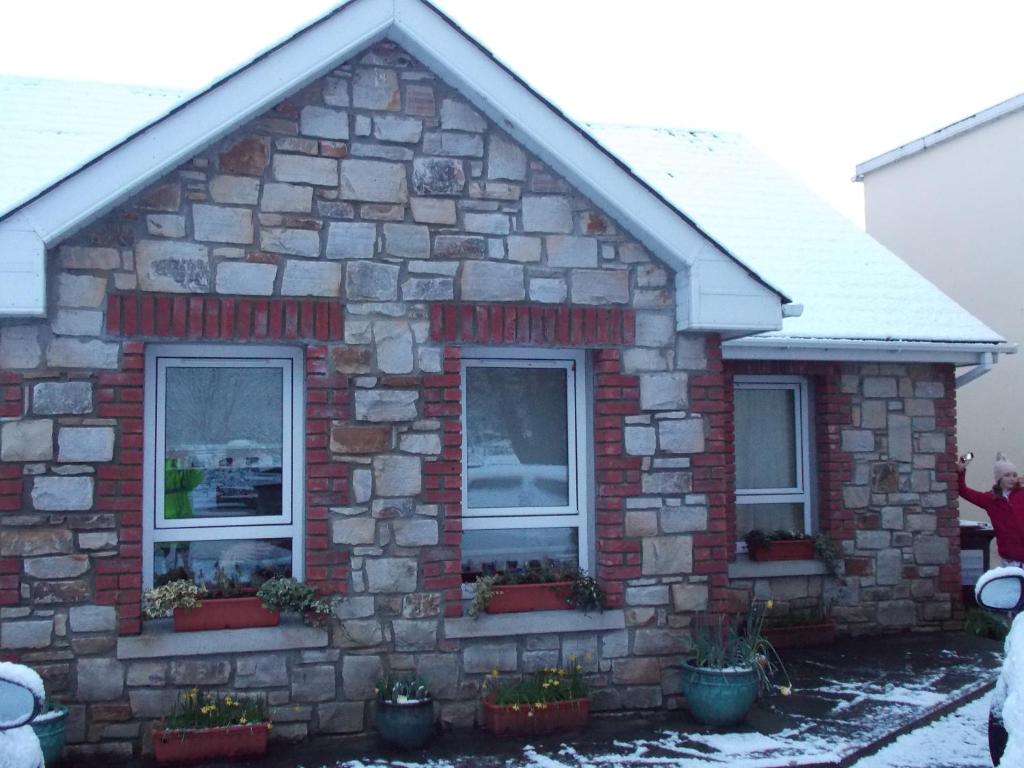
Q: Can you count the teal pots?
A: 3